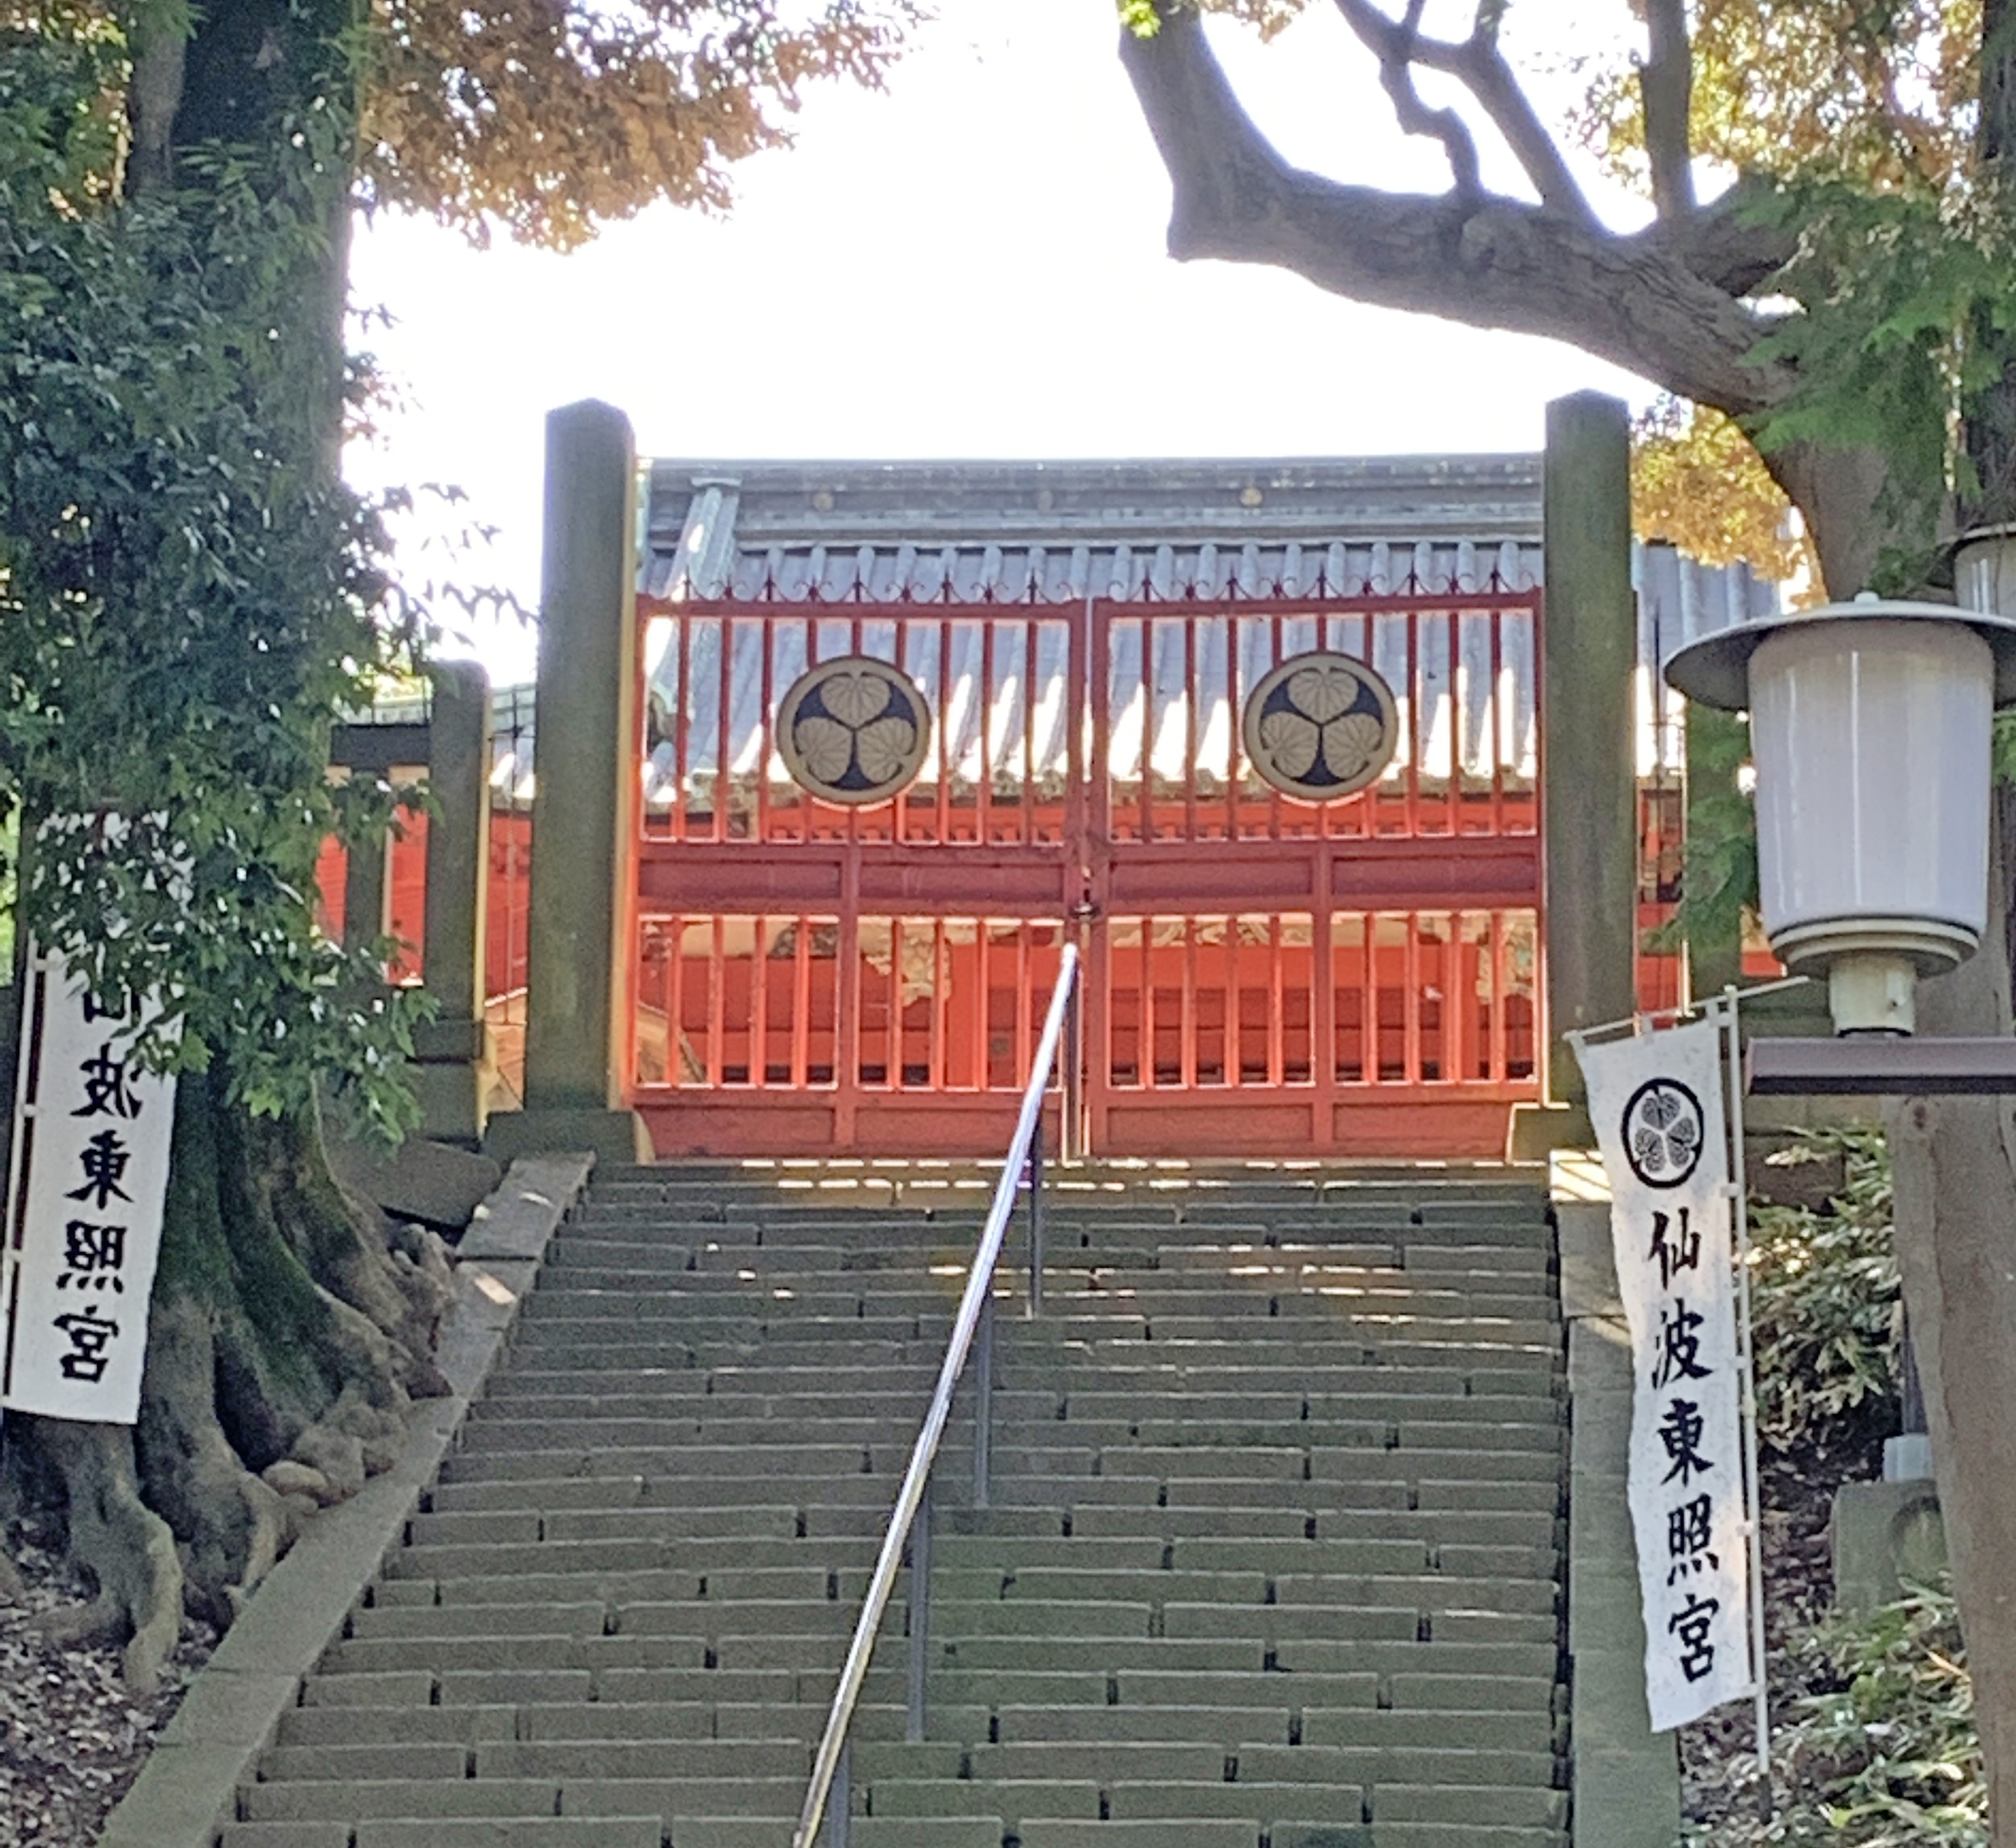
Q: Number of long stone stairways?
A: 1